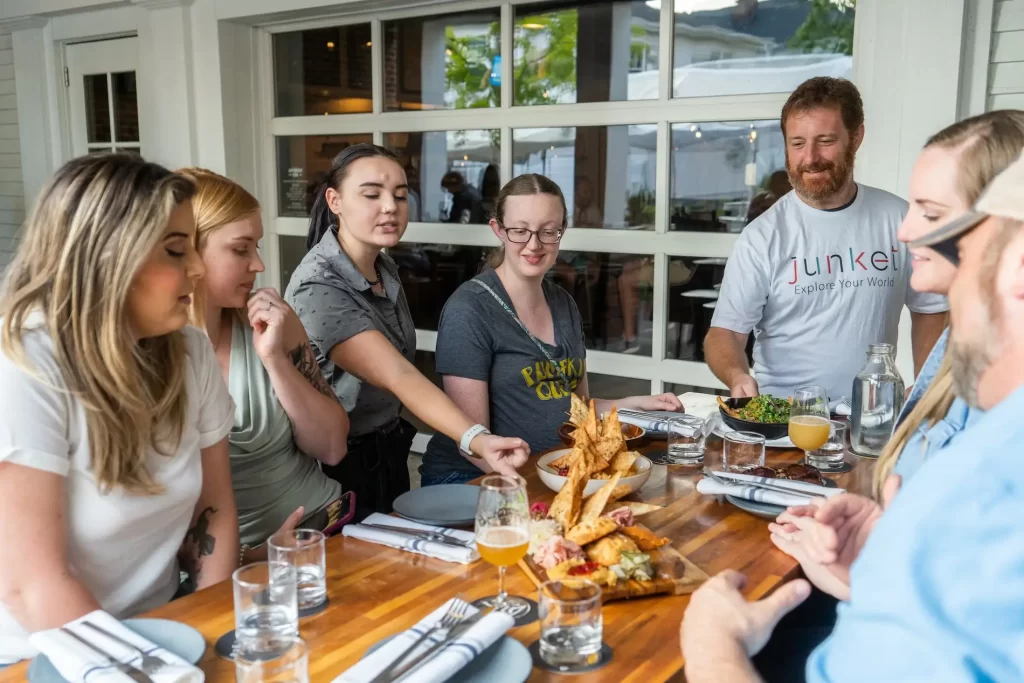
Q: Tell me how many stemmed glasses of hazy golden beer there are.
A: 2